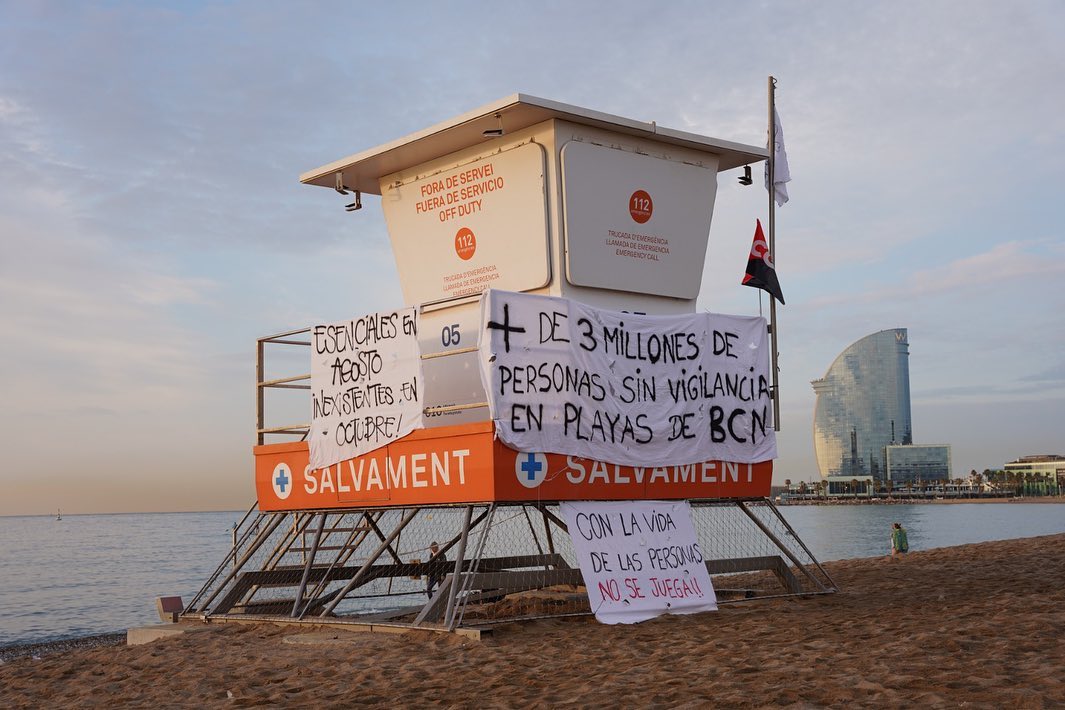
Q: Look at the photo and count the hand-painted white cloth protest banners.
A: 3